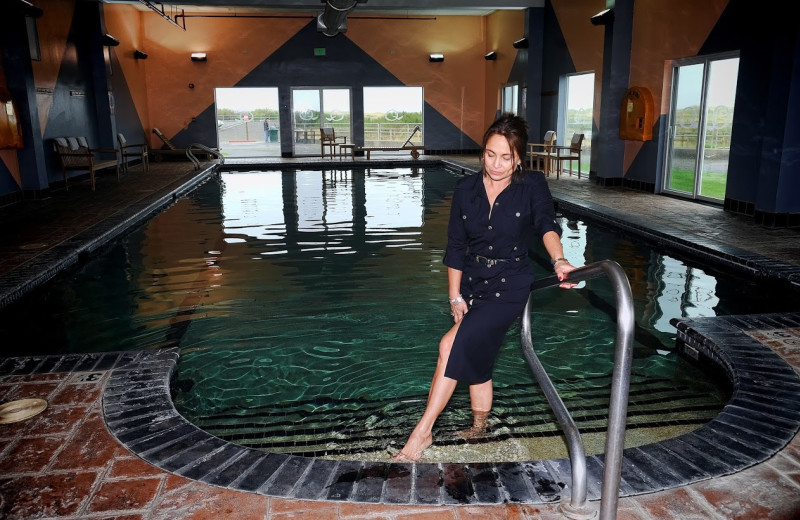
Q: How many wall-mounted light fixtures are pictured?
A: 8